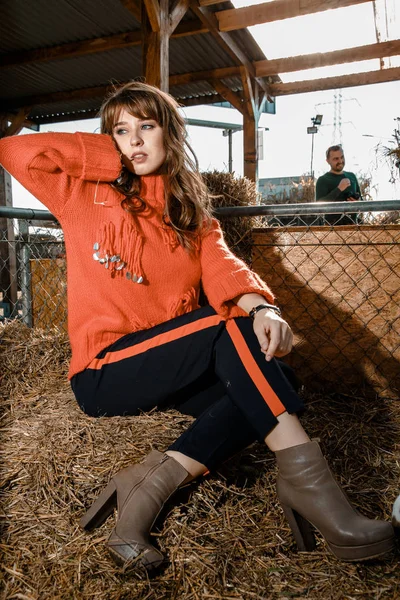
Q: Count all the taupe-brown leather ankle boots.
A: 2